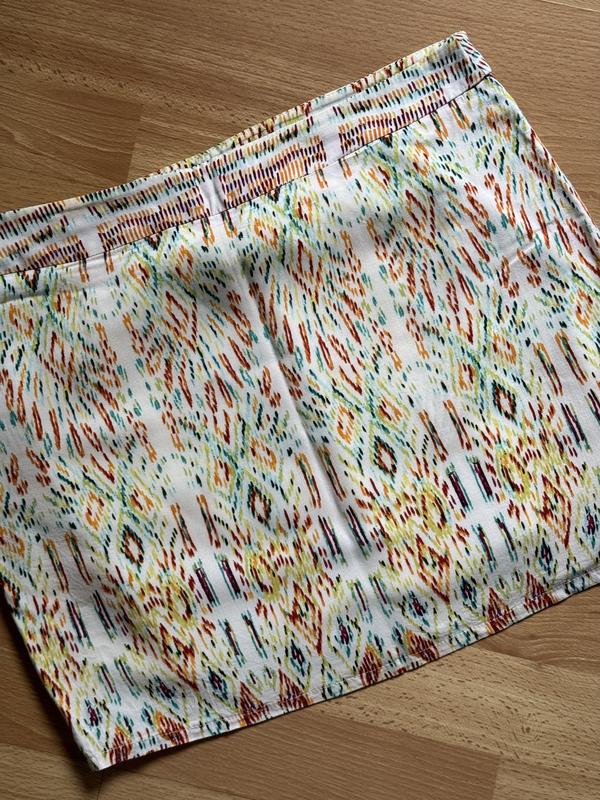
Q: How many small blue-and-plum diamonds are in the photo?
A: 9